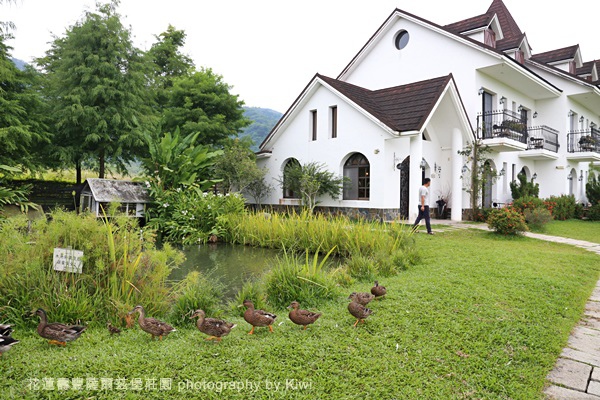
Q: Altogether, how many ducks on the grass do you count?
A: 11